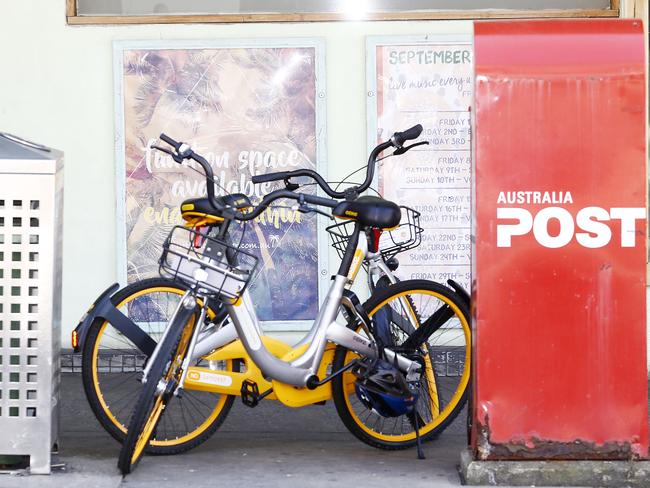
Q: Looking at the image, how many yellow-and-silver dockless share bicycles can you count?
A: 2